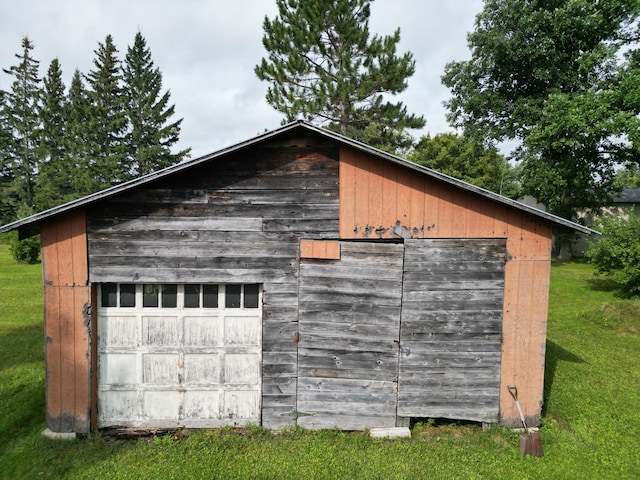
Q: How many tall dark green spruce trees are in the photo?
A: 5